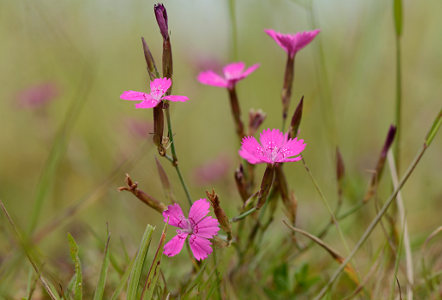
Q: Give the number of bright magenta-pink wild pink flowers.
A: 5